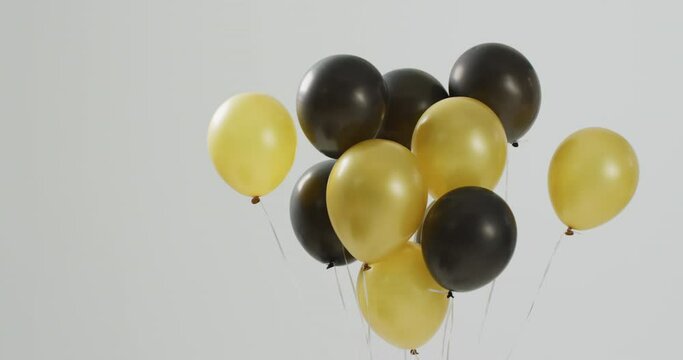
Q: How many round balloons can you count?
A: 10